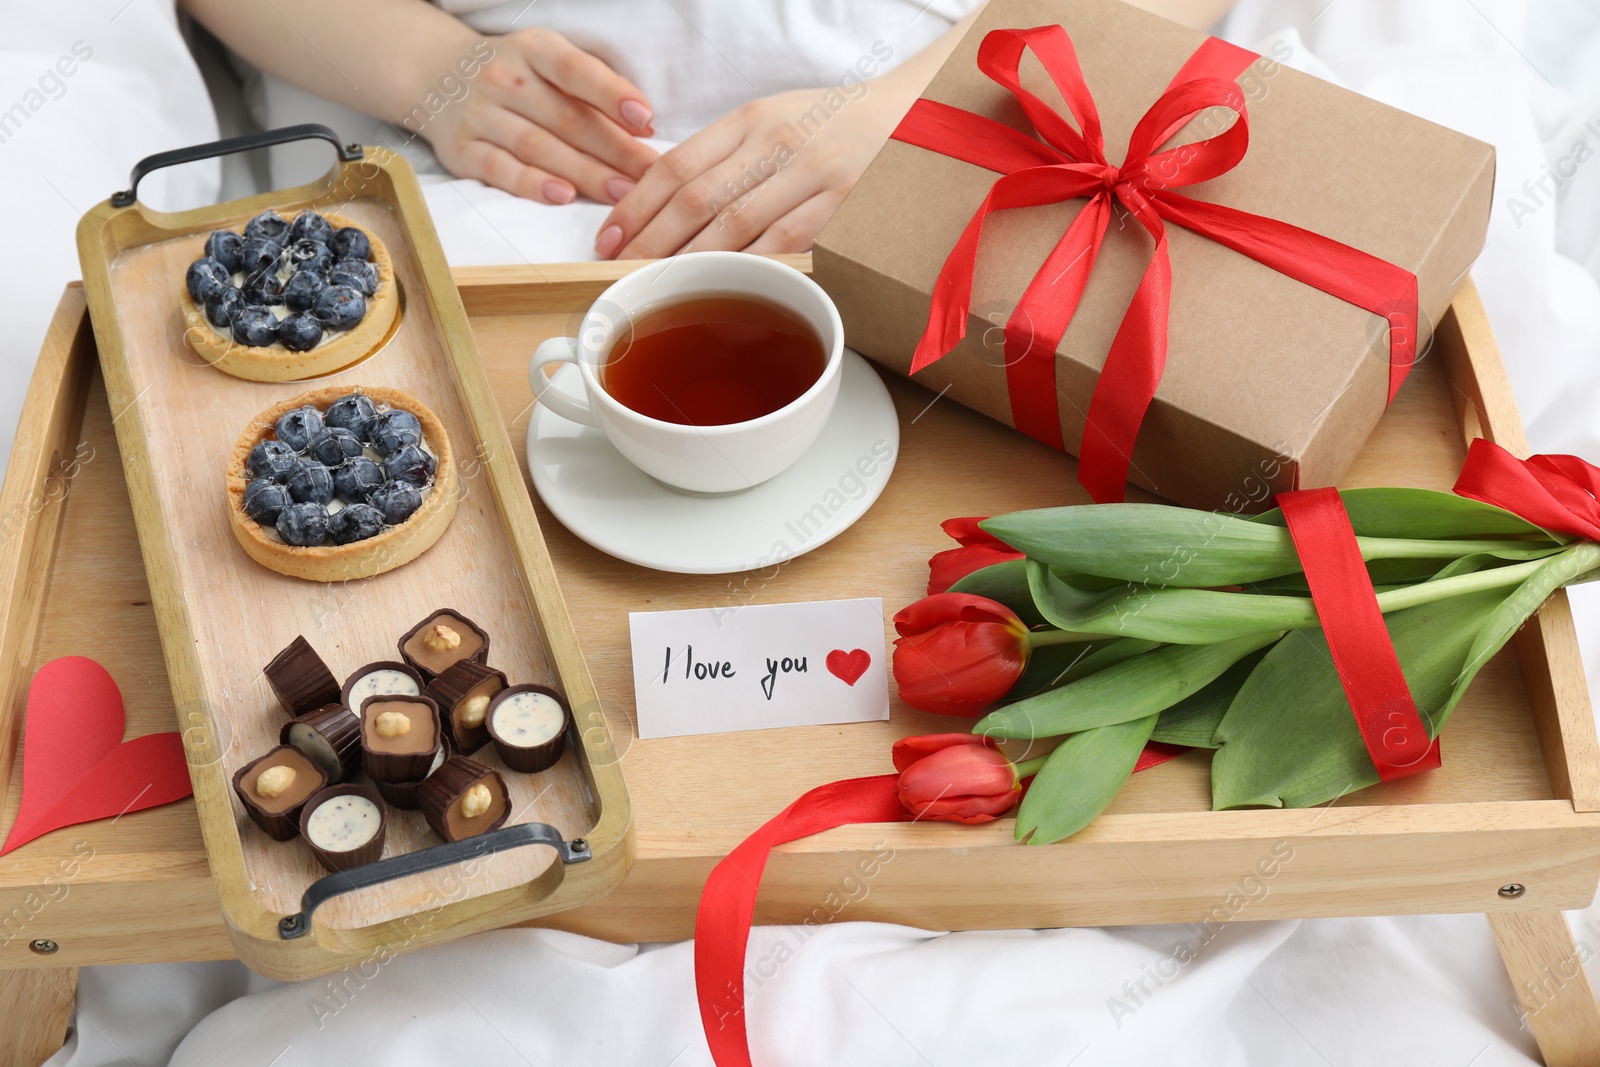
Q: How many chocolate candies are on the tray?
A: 11